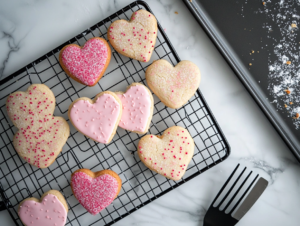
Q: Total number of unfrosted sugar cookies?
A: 5